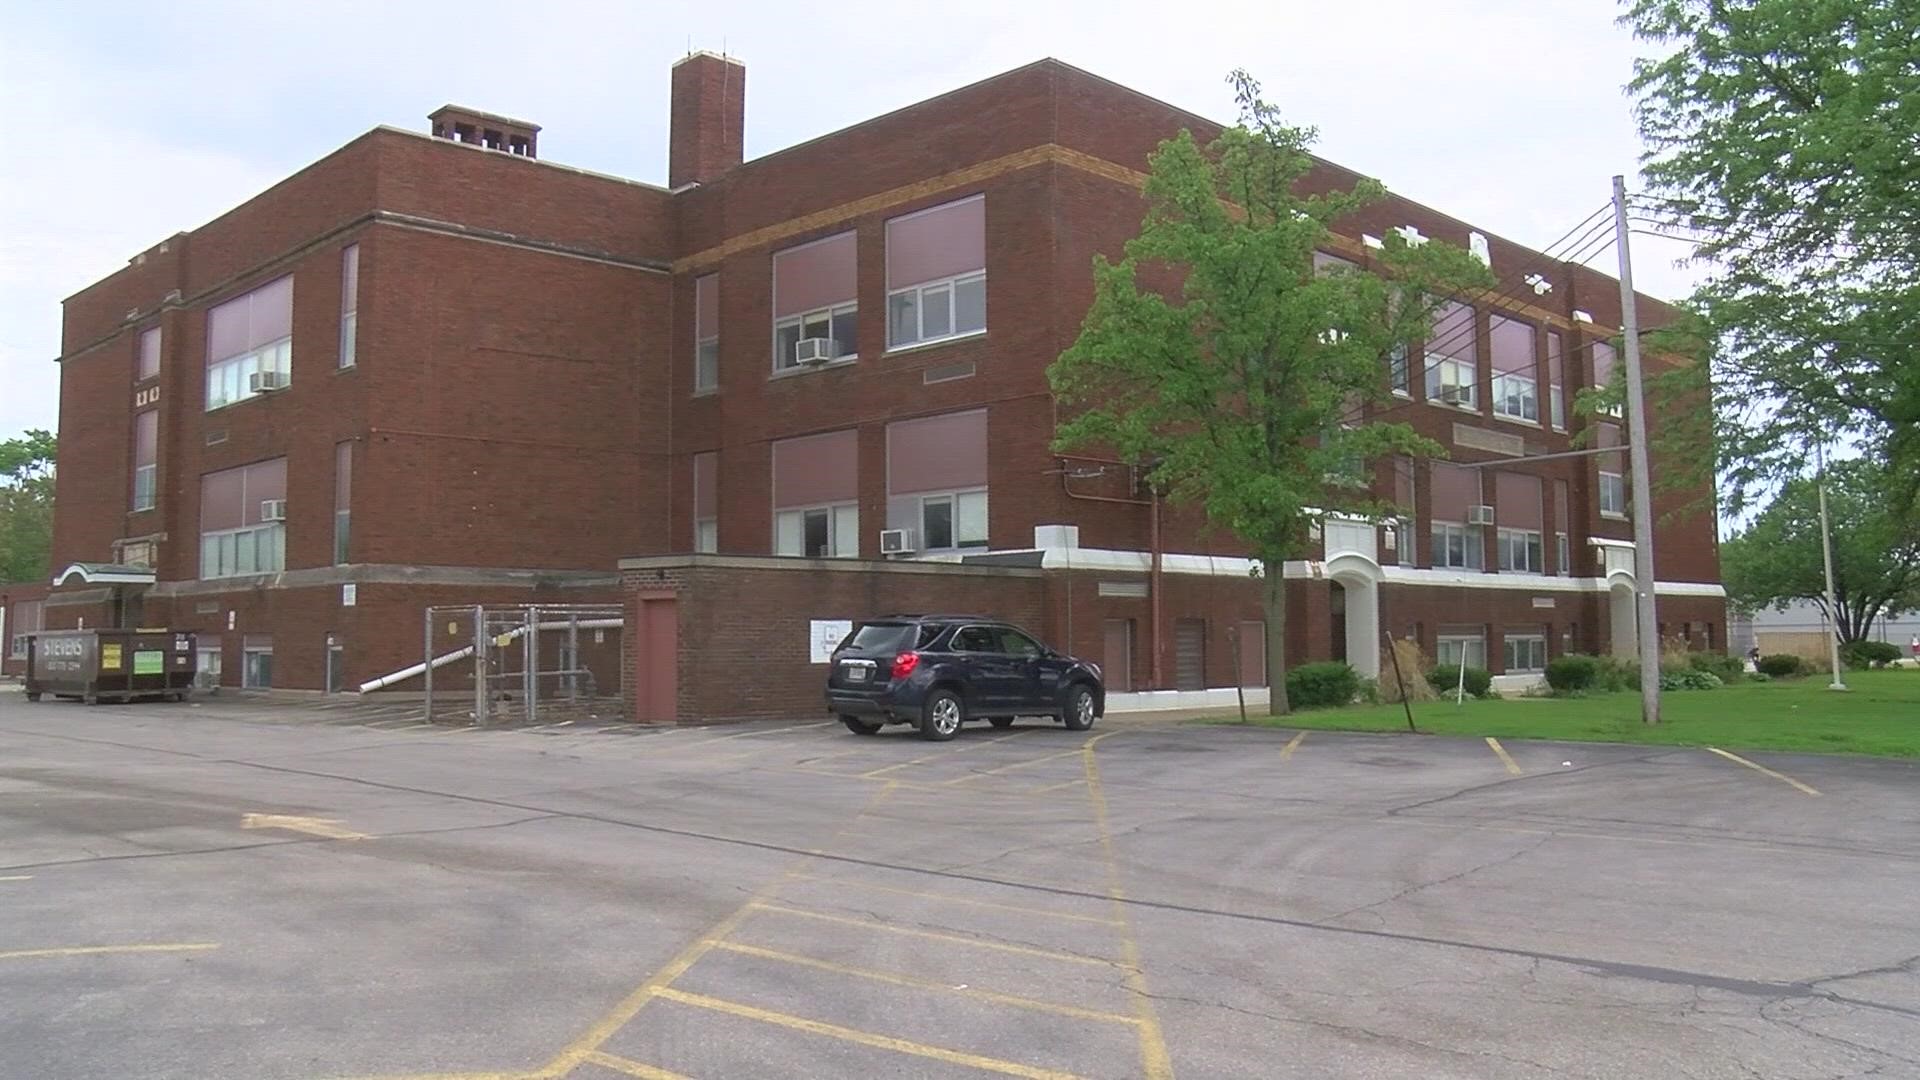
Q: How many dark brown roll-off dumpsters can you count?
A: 1